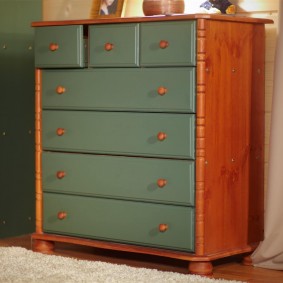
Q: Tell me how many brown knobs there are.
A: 11